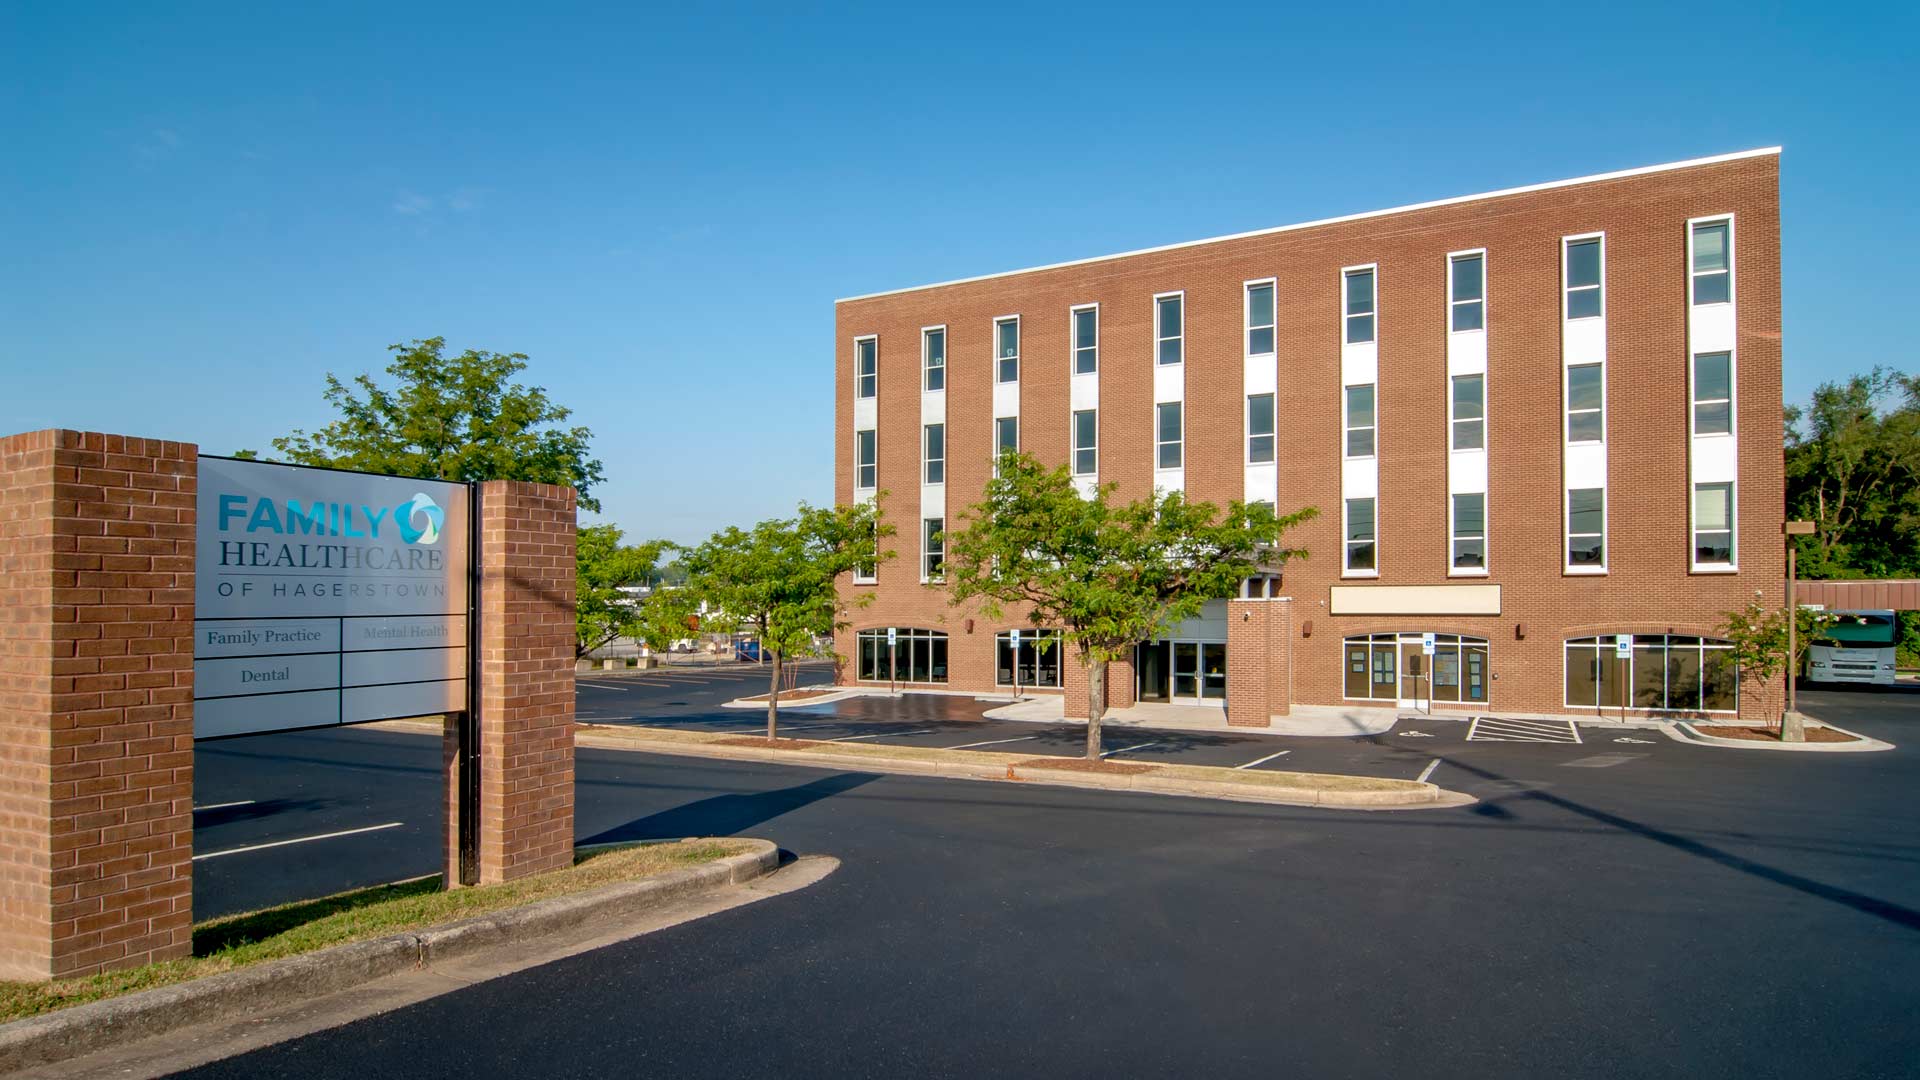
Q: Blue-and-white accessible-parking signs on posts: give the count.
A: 4